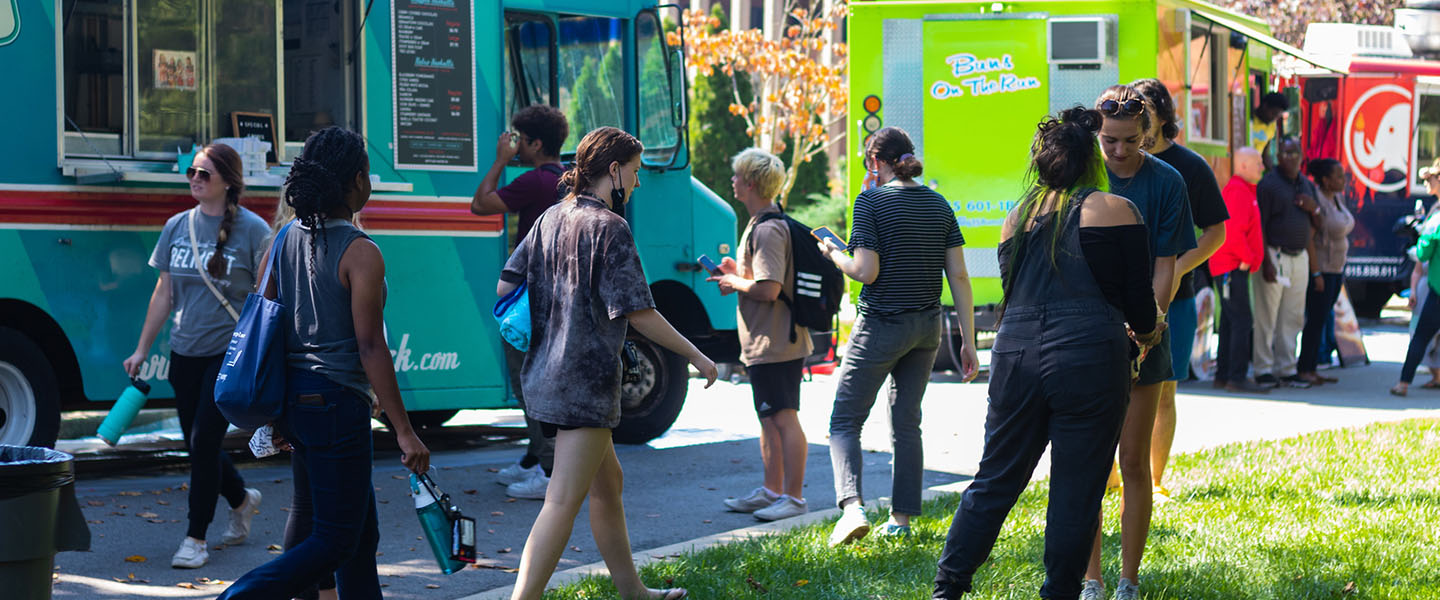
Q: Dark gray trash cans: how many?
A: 1